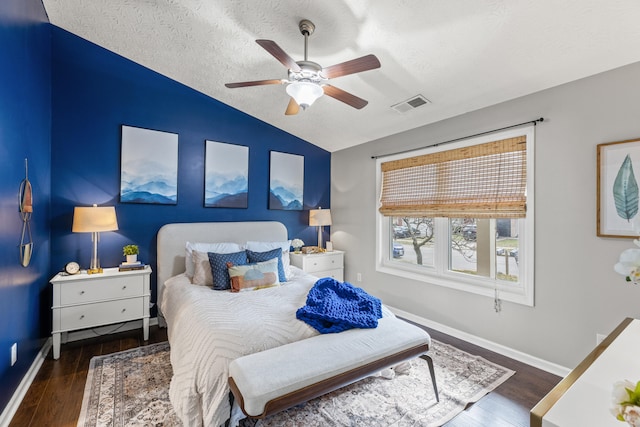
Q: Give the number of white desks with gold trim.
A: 1